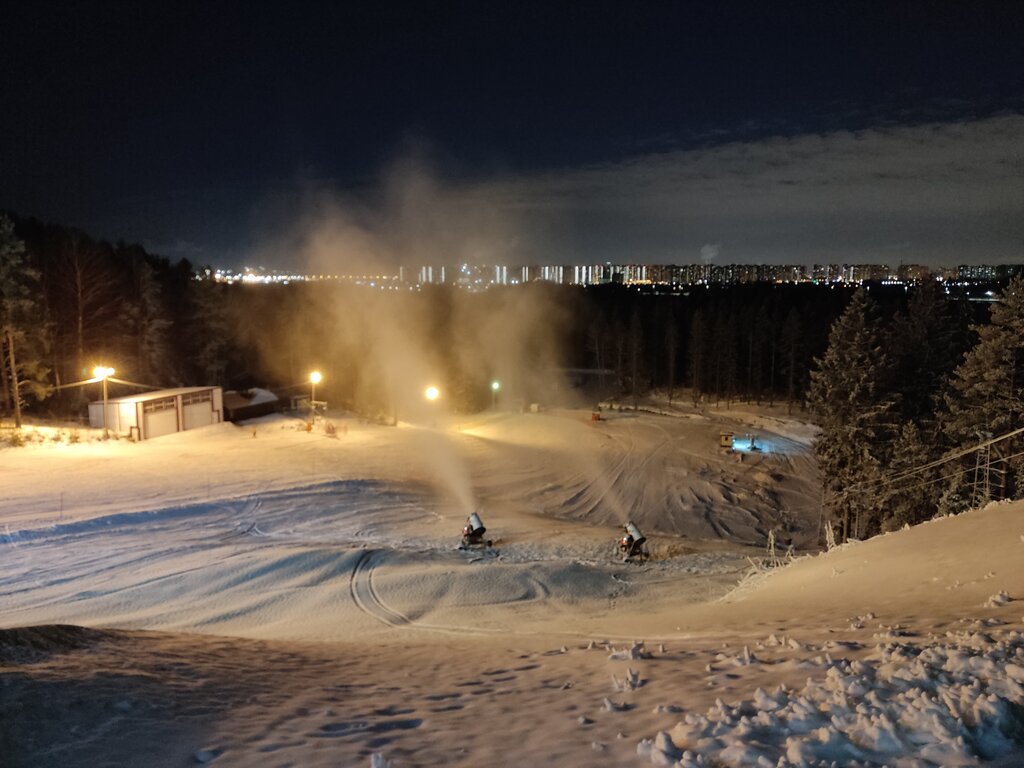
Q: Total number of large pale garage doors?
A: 2